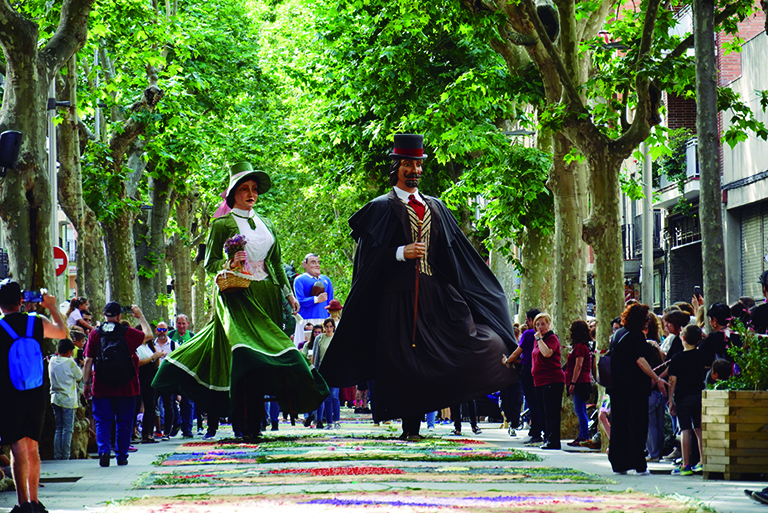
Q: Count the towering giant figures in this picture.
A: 3